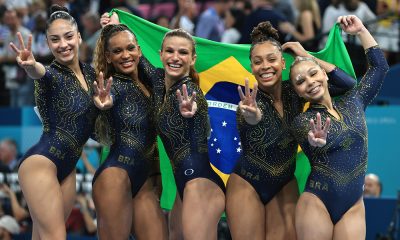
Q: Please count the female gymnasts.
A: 5